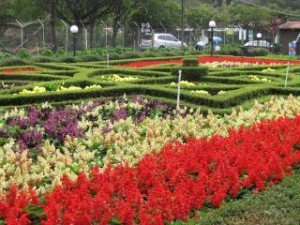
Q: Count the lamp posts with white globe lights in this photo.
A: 3